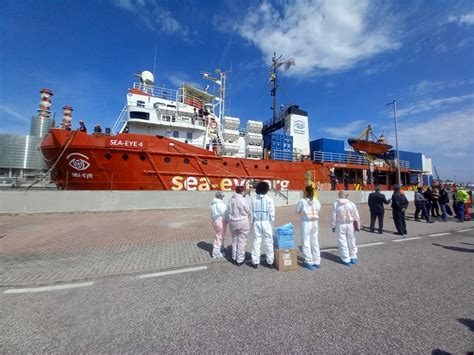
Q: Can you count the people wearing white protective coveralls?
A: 5